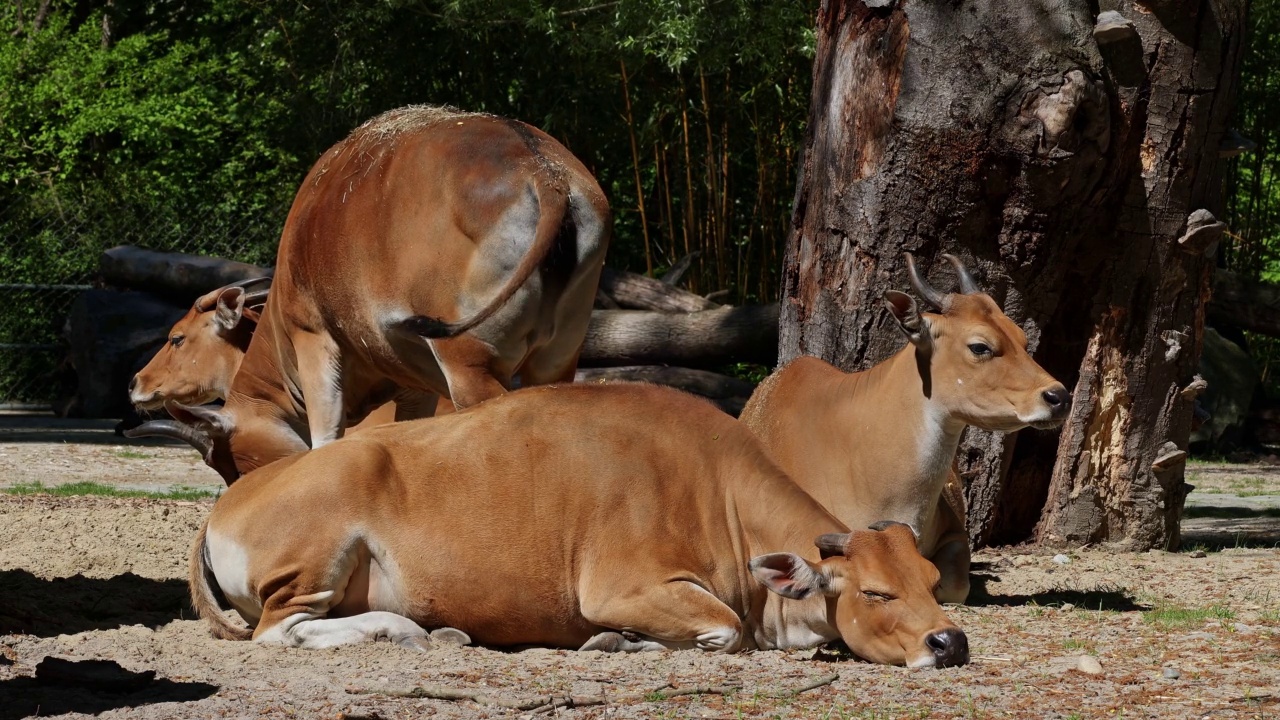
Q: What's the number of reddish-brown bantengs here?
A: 4